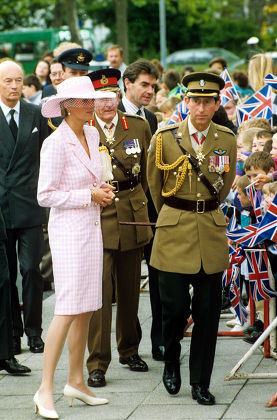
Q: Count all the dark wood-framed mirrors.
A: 0